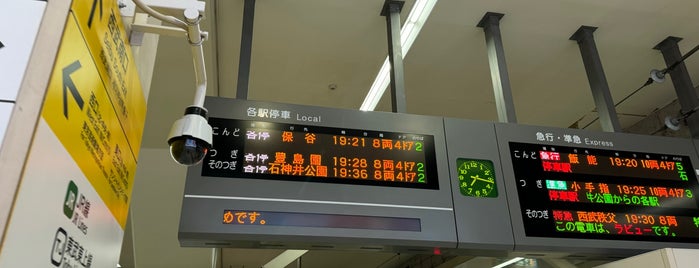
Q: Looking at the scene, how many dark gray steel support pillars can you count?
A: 5